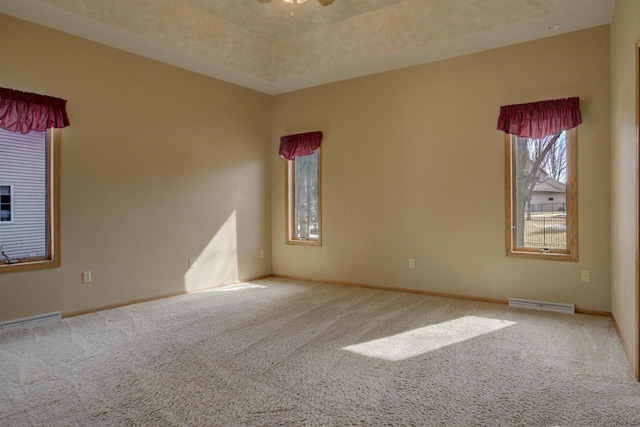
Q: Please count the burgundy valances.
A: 3